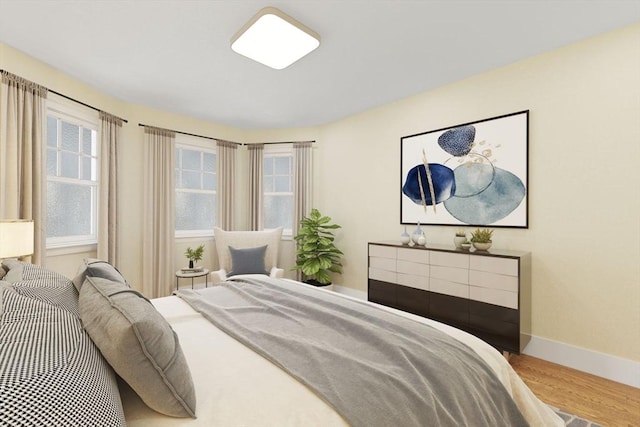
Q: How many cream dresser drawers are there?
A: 12